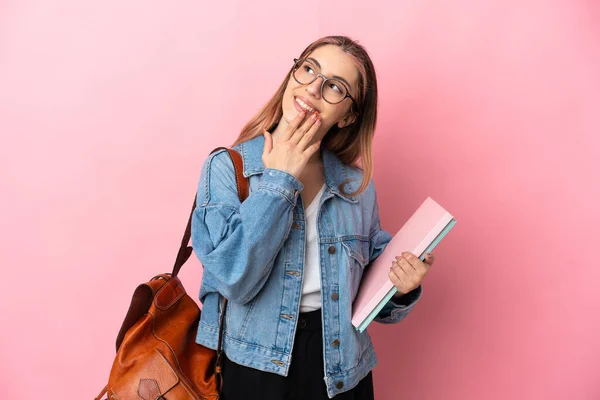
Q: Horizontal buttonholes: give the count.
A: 4